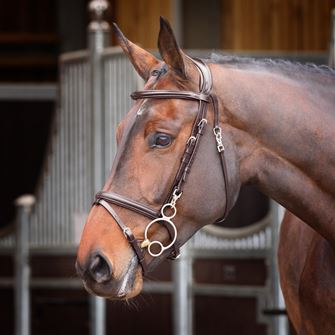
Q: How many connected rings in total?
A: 3